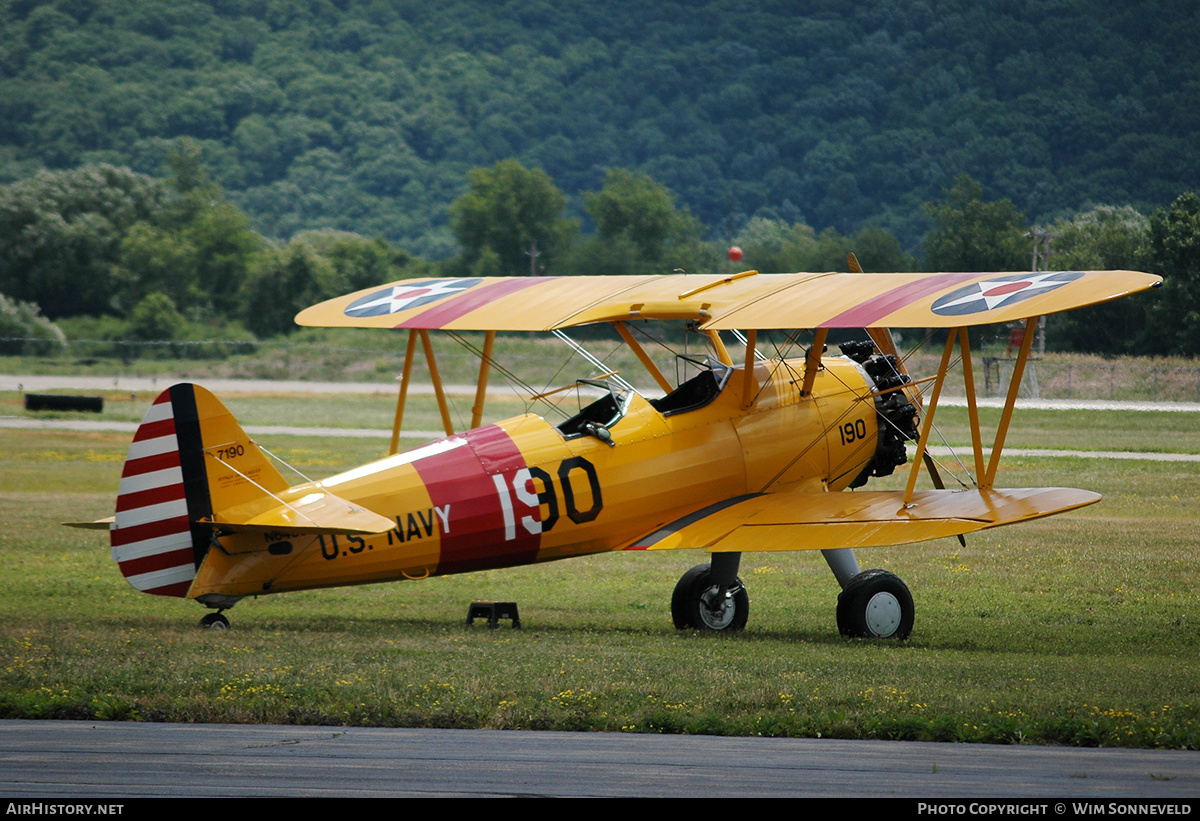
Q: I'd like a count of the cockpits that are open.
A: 2